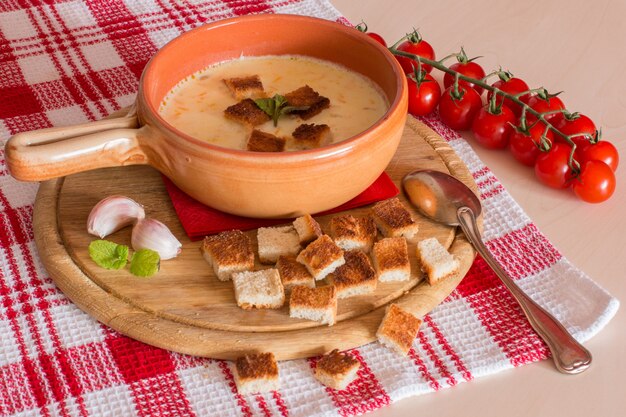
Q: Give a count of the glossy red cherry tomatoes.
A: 13